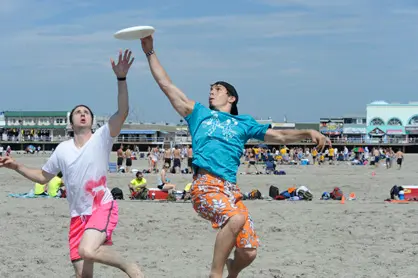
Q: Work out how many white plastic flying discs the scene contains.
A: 1